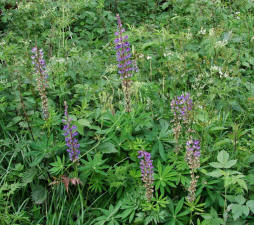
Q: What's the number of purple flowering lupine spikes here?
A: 6